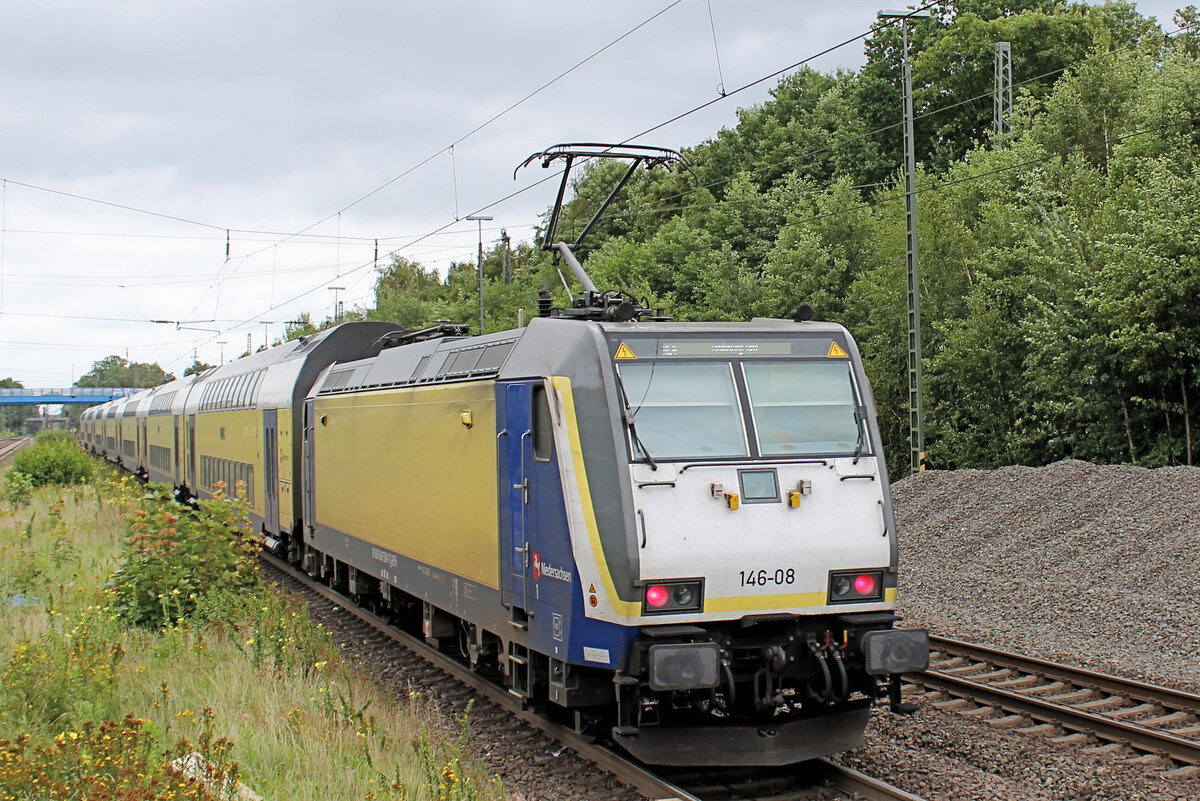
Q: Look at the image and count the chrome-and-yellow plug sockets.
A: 4